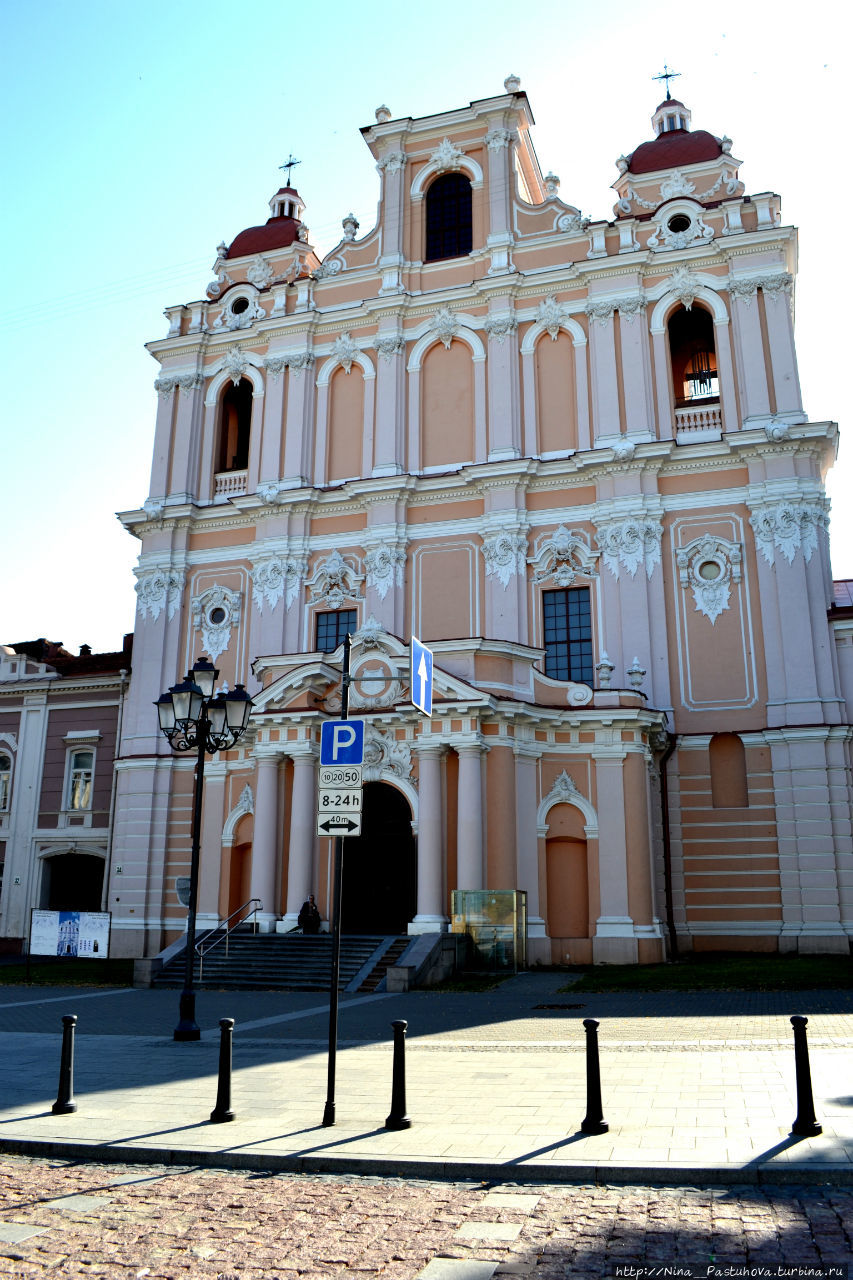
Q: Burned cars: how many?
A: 0